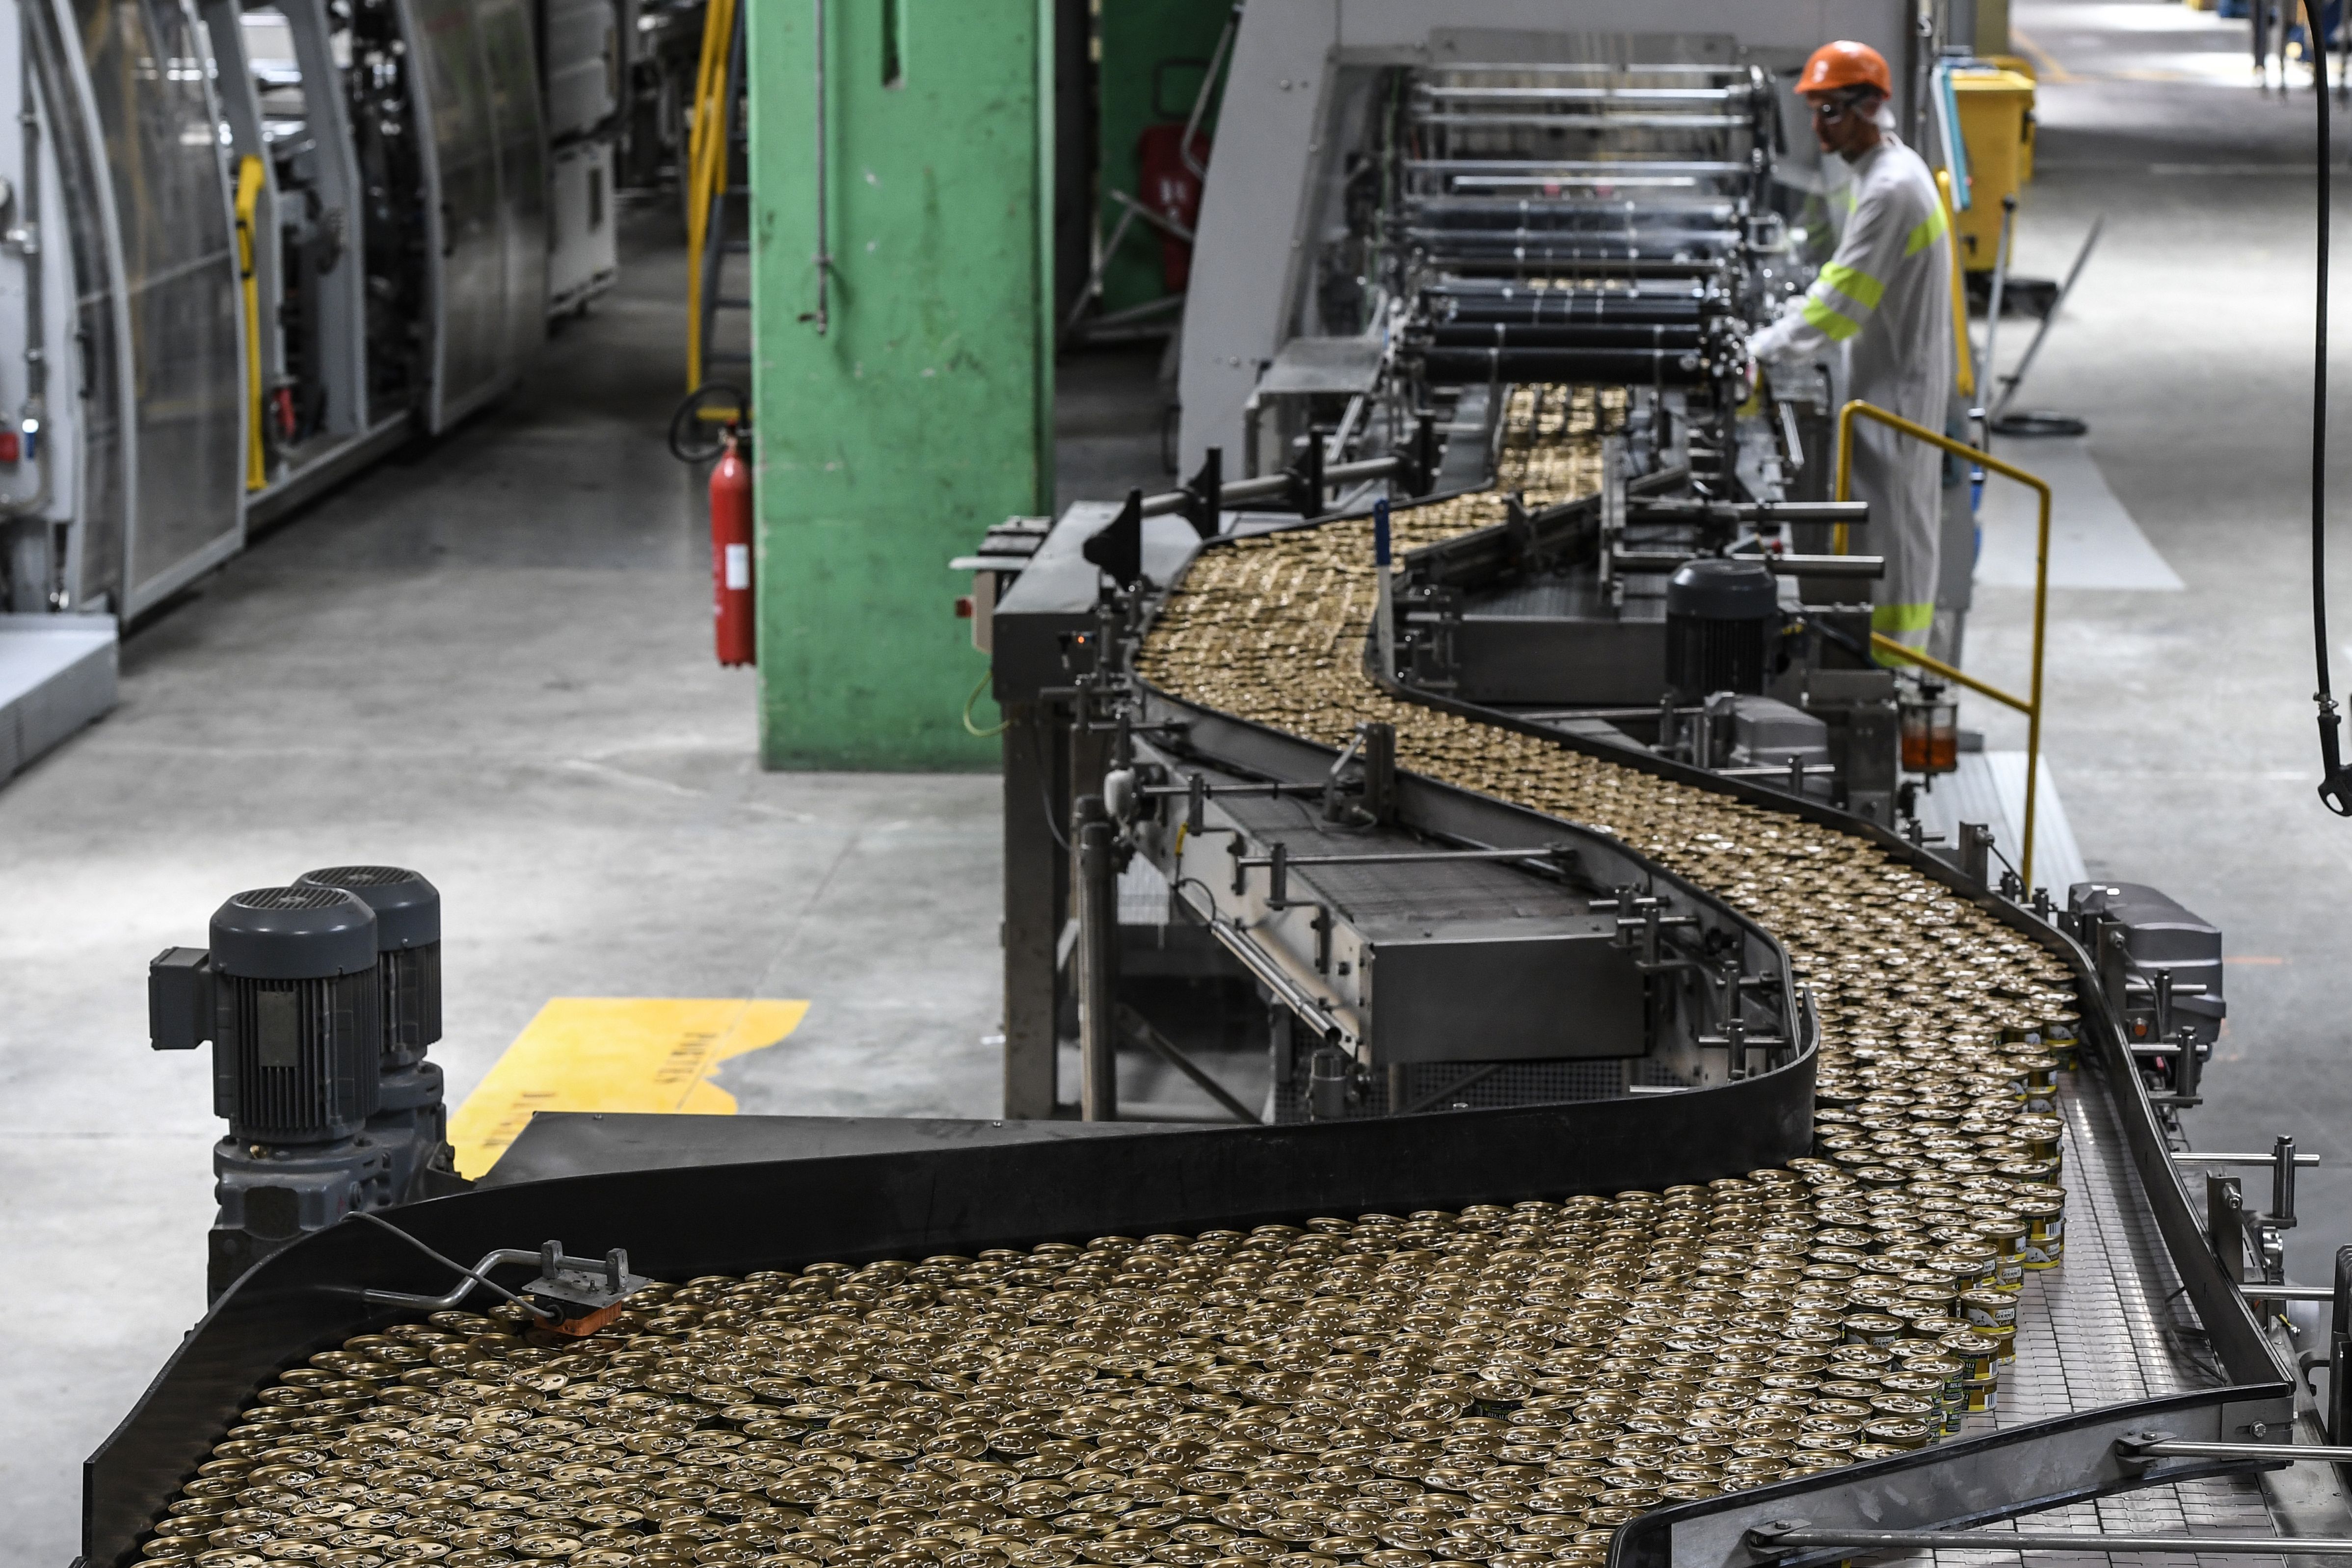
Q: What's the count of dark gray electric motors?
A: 3